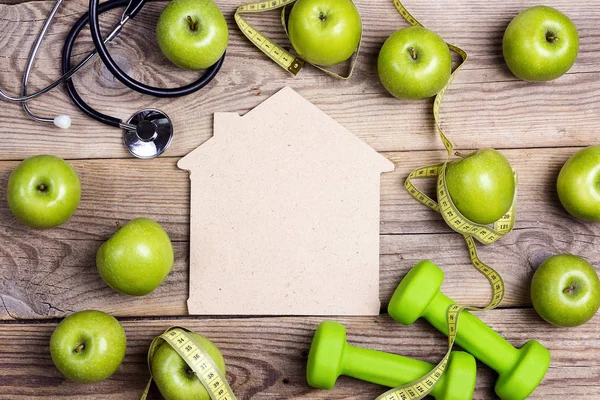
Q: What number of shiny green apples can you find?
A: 11